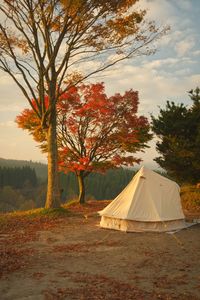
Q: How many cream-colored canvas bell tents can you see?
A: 1